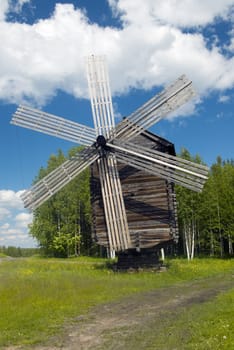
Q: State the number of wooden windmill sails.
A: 6